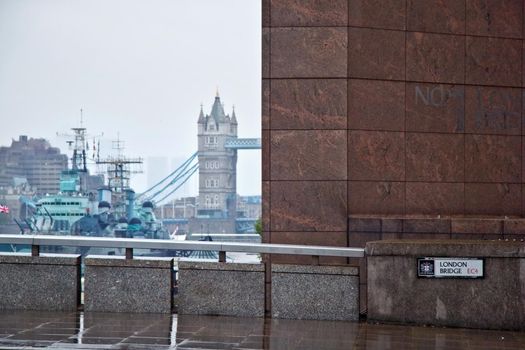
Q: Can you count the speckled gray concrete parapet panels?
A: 4